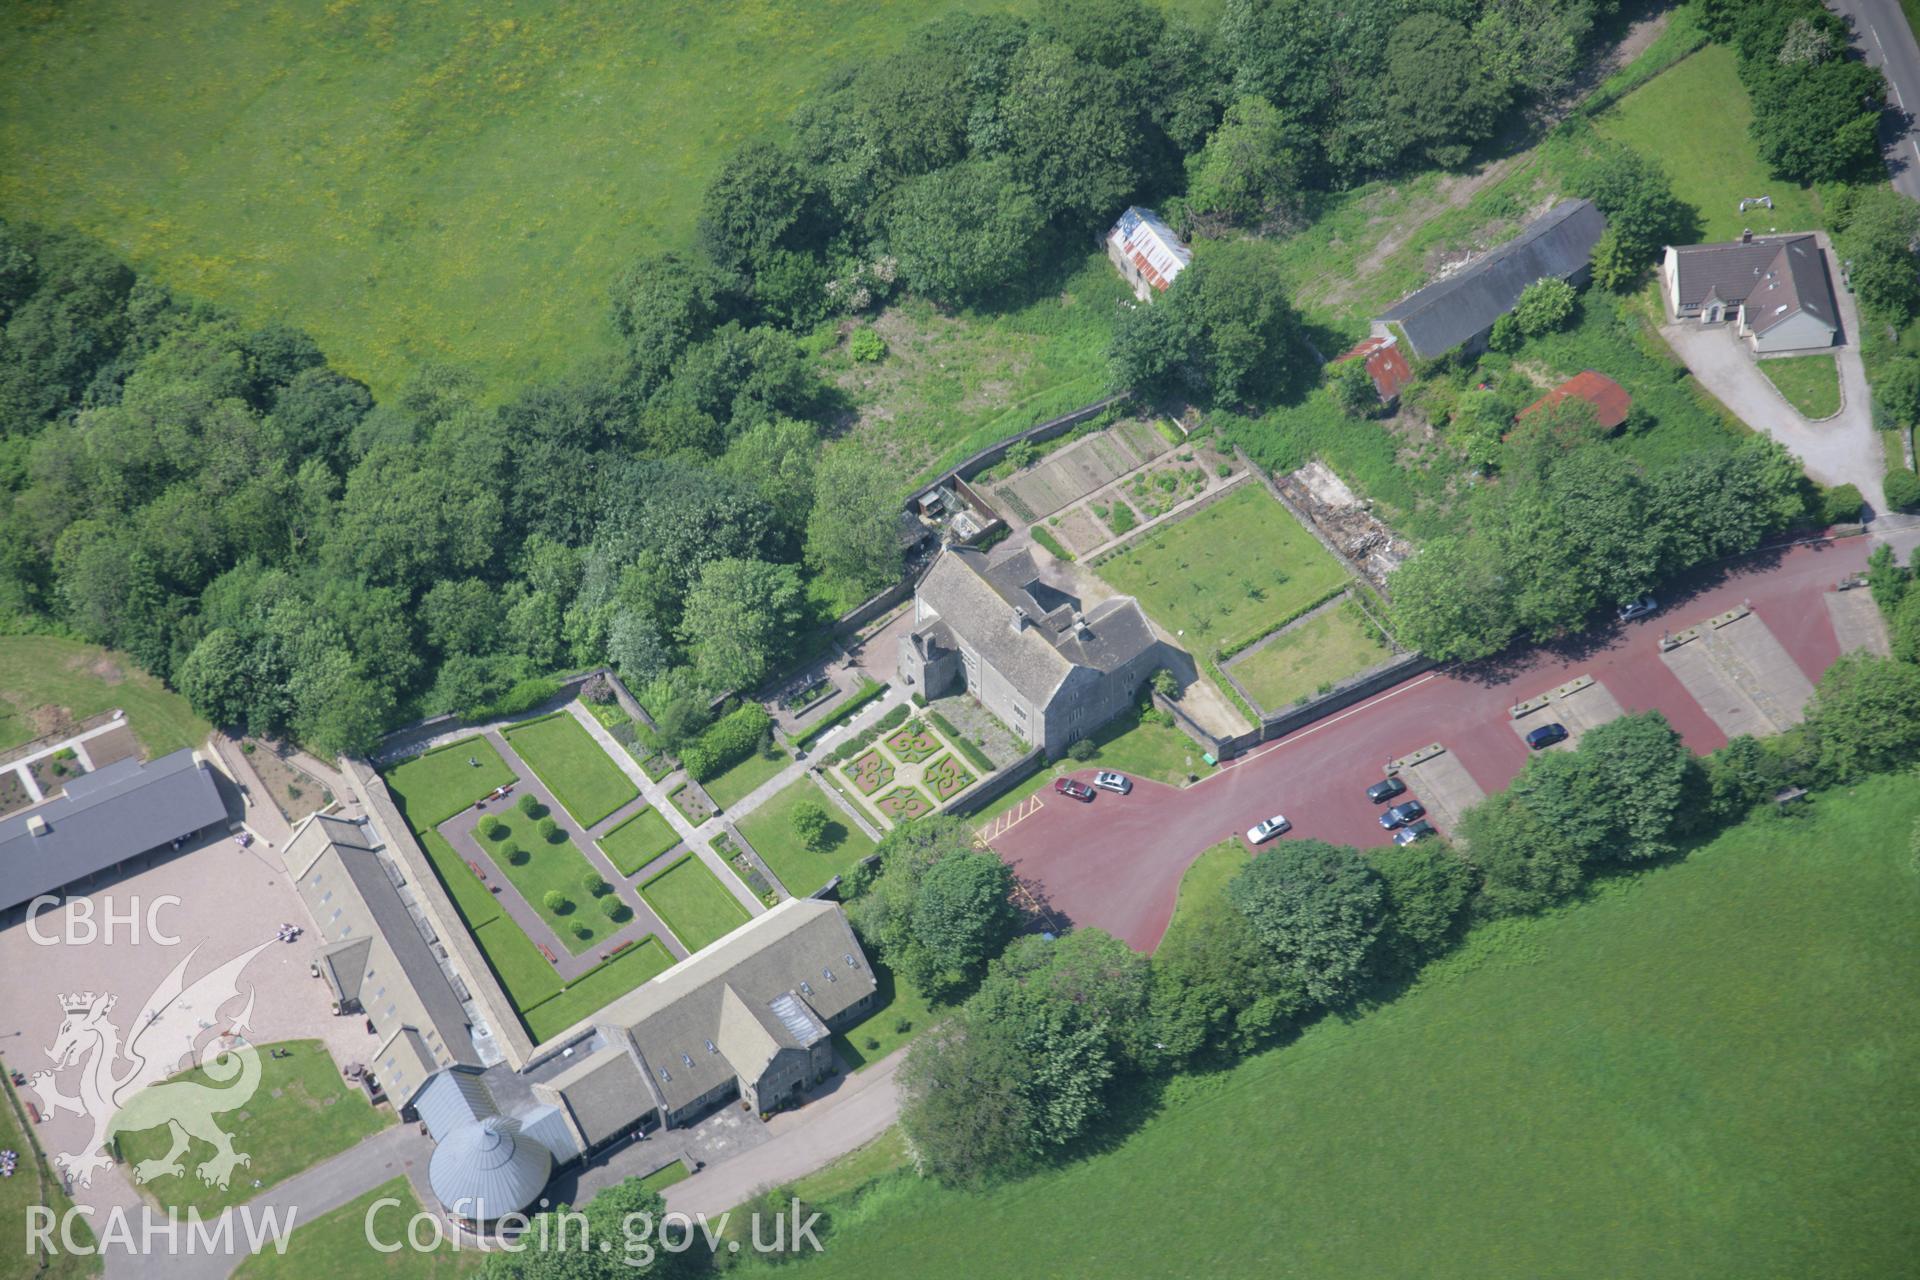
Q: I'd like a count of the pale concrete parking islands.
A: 4